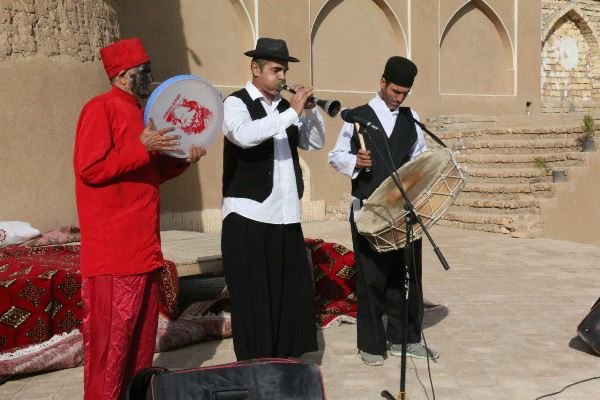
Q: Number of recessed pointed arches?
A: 4